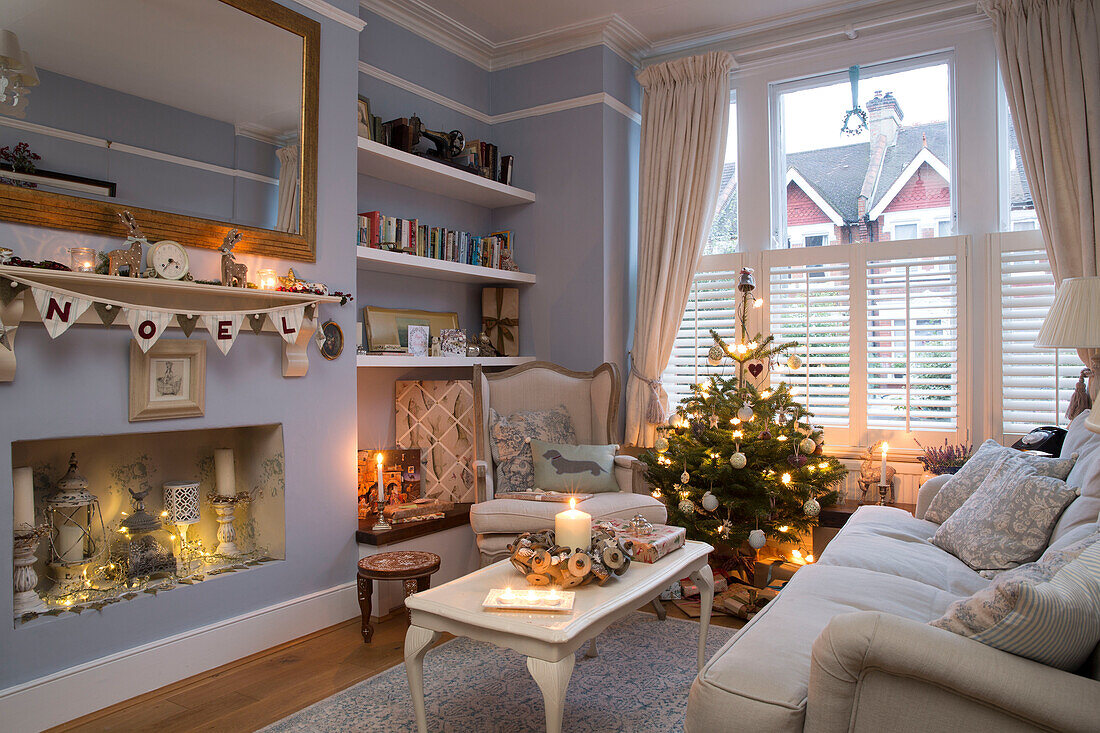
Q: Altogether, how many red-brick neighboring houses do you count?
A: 2